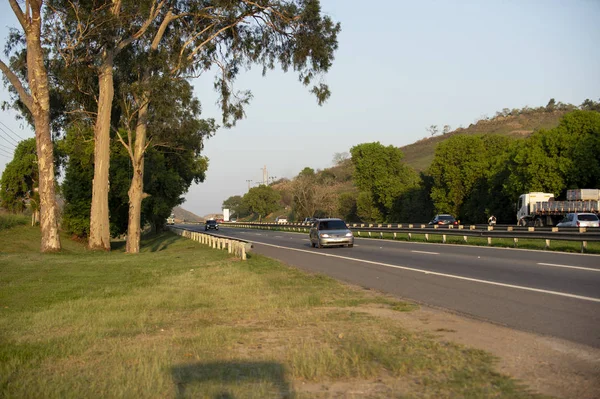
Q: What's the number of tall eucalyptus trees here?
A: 3